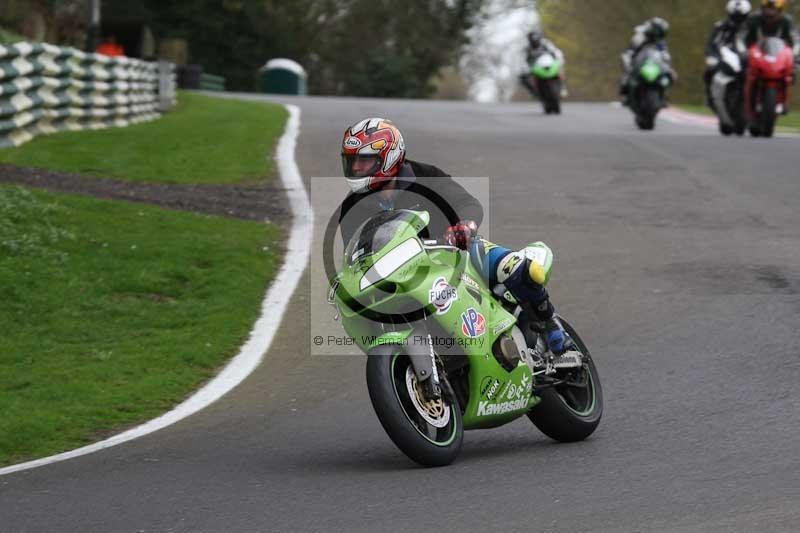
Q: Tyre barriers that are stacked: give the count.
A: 6